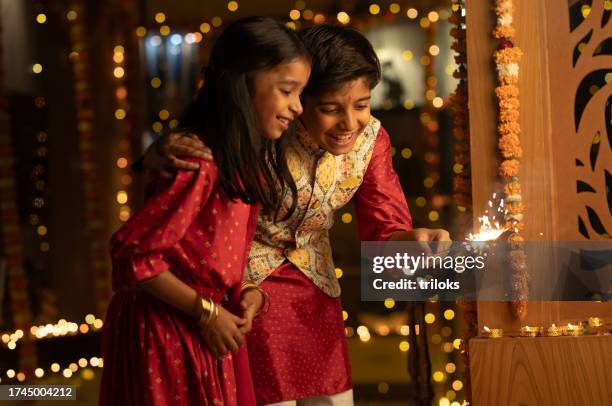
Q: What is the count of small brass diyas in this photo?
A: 5